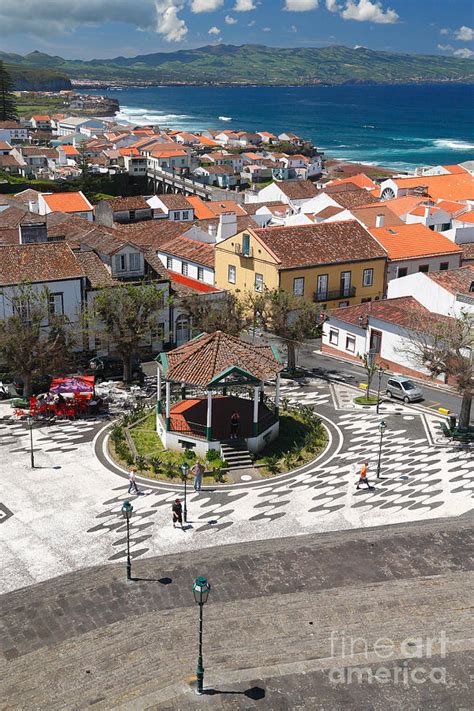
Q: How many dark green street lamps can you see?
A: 6